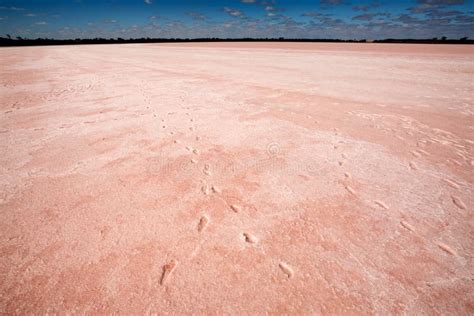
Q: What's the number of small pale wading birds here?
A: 0